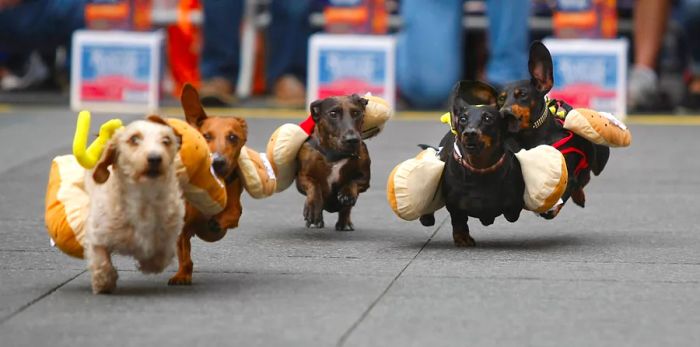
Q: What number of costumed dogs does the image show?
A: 5